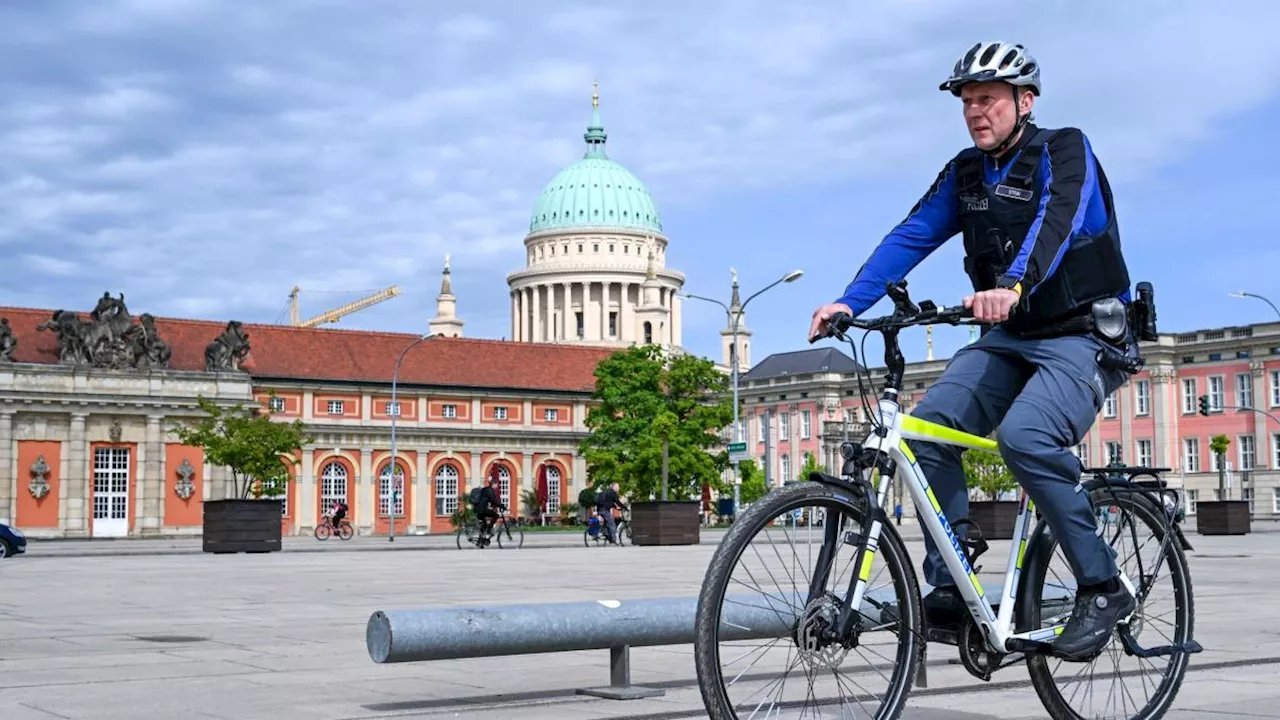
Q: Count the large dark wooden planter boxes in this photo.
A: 4